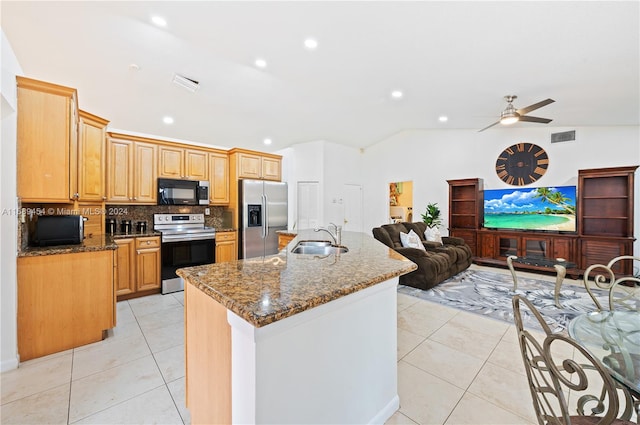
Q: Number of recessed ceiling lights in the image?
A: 7